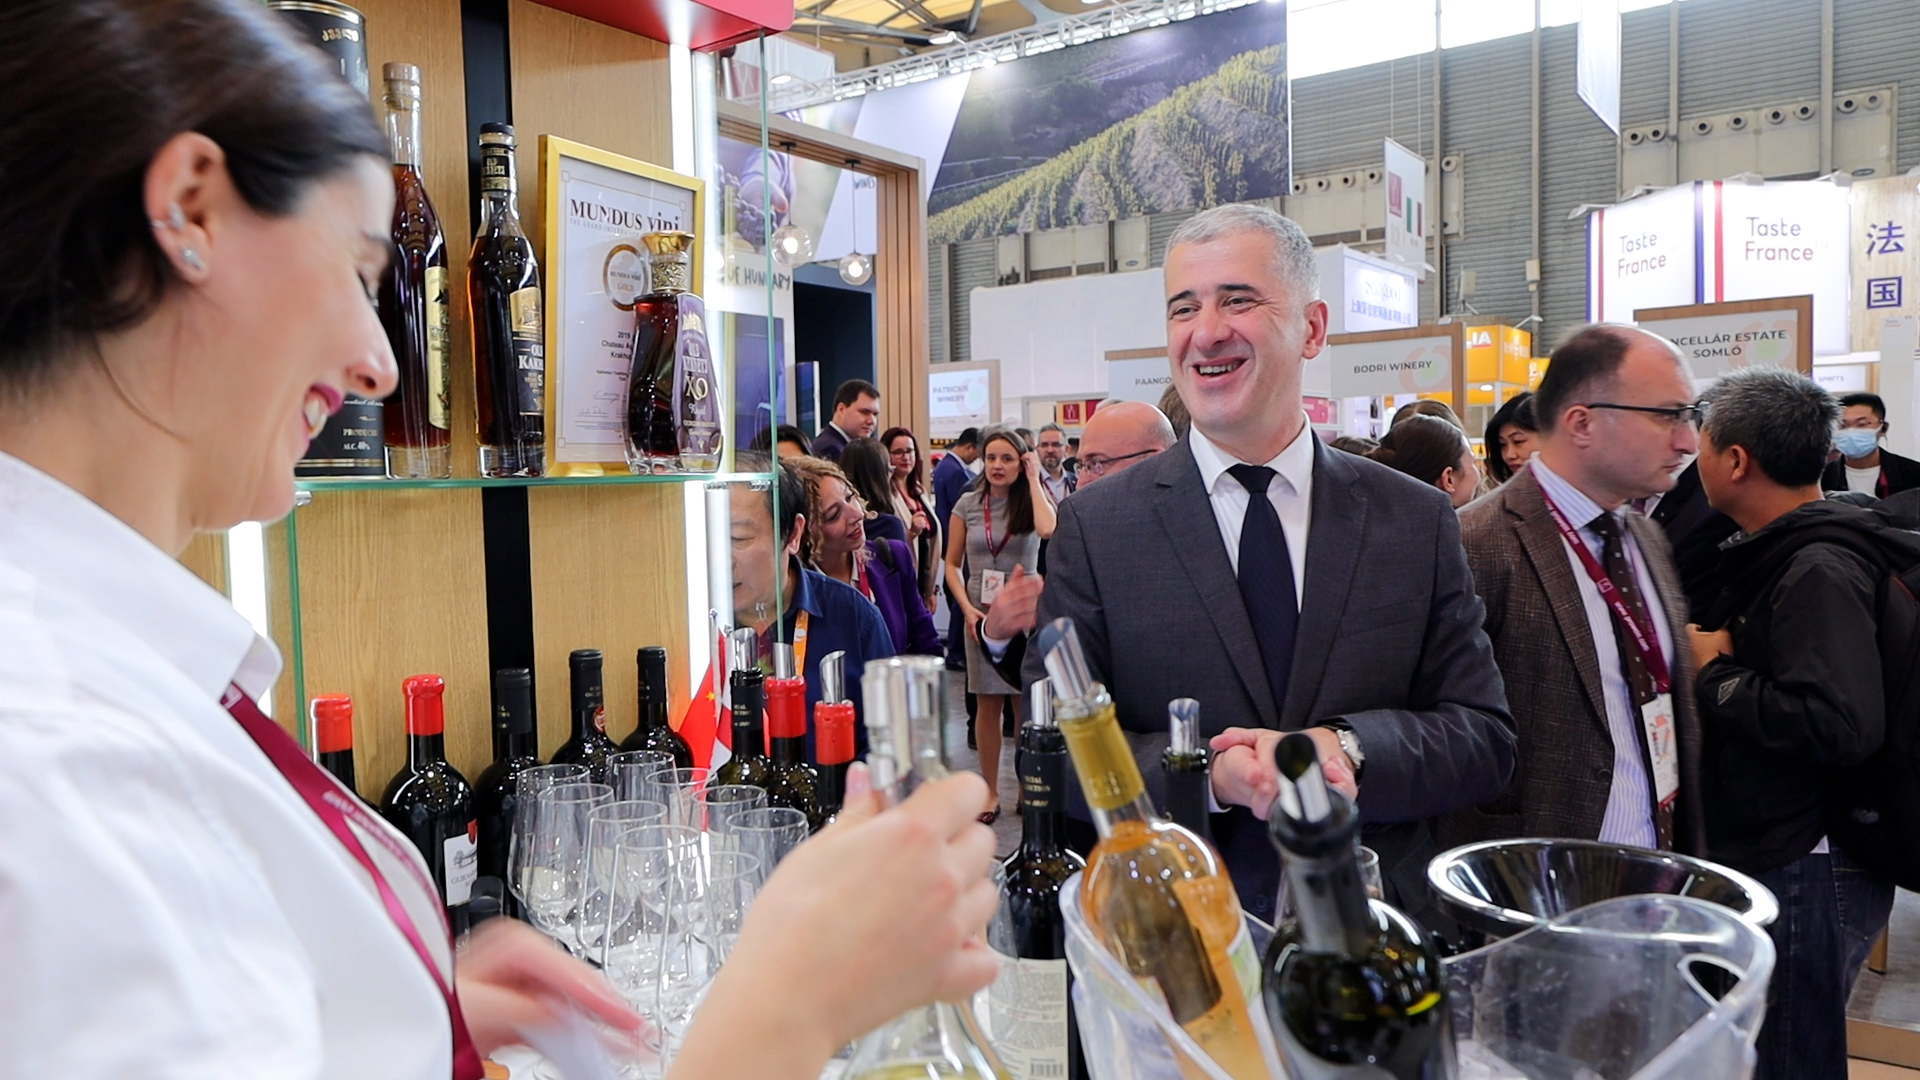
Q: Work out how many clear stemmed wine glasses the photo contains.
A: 9